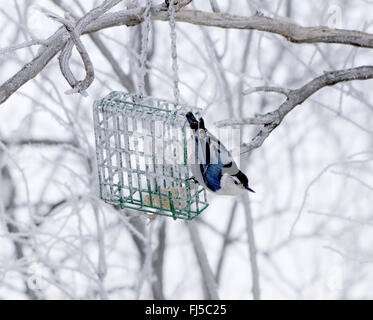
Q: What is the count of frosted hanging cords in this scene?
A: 2